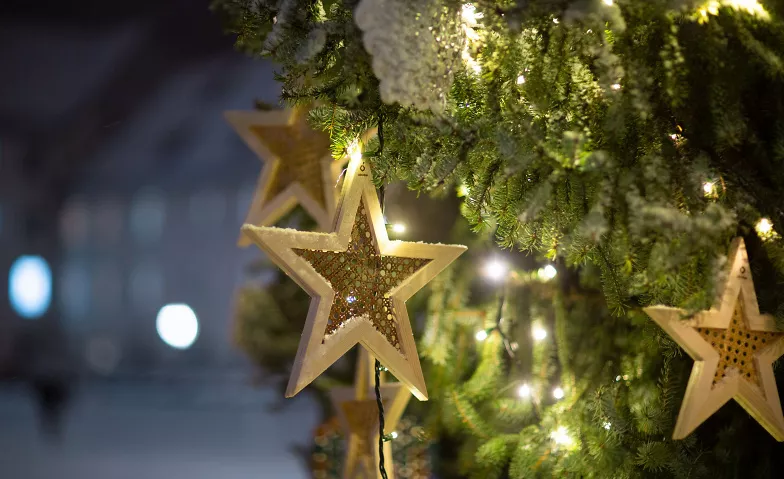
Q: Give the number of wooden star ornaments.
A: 4